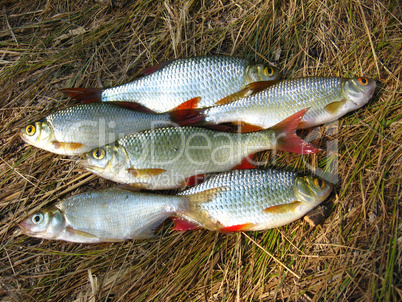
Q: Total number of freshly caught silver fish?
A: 6